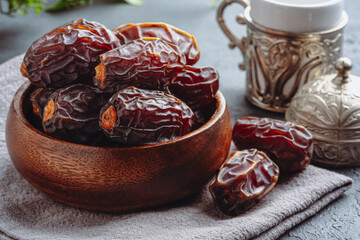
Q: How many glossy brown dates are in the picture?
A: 9